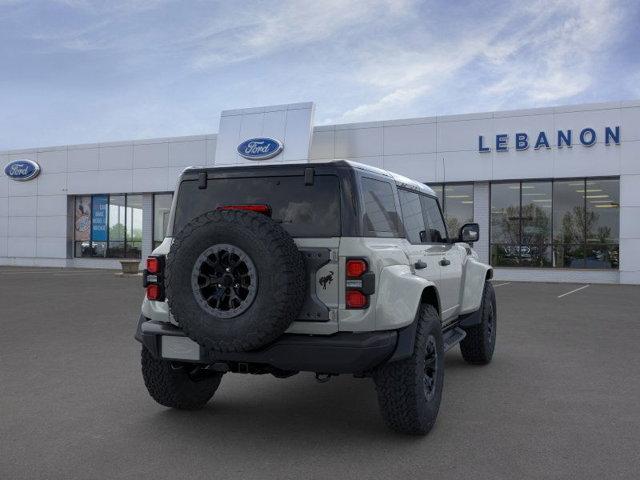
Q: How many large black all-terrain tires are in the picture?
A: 4